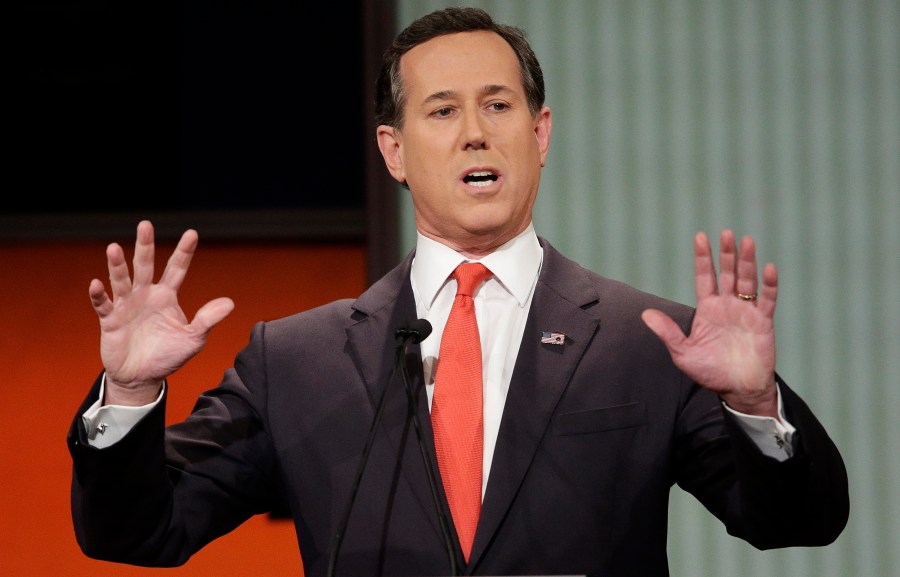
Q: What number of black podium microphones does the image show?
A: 2